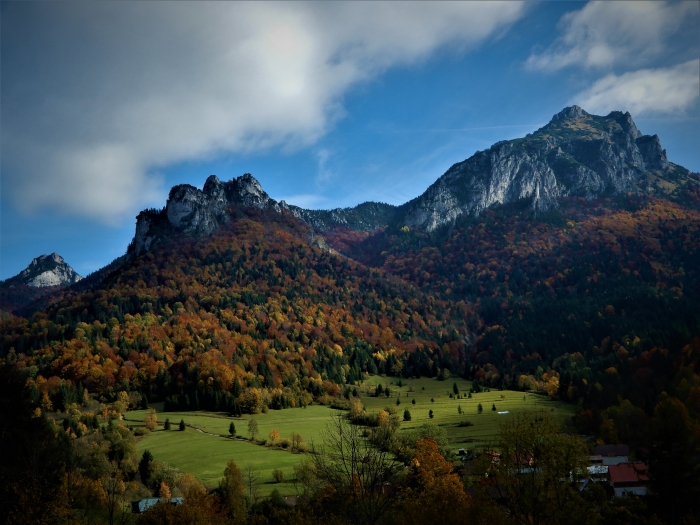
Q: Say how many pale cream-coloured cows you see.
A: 0